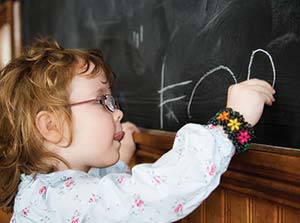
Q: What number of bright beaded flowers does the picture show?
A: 3